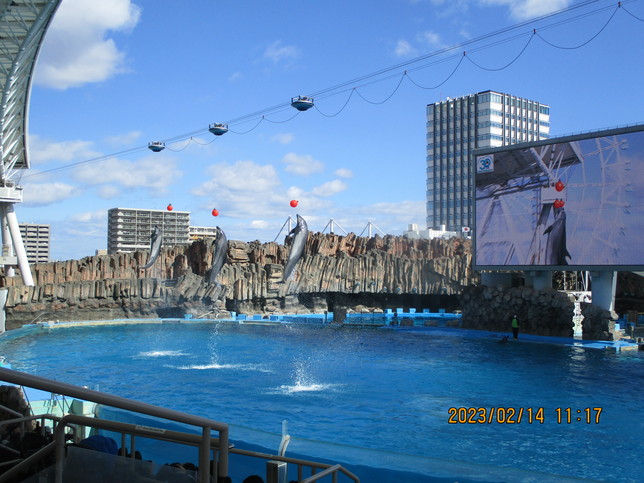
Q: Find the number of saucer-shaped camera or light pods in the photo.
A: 3